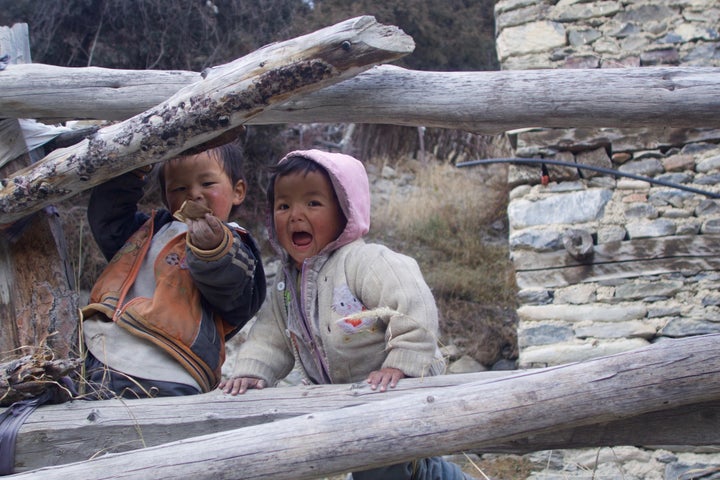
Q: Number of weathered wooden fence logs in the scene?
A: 4